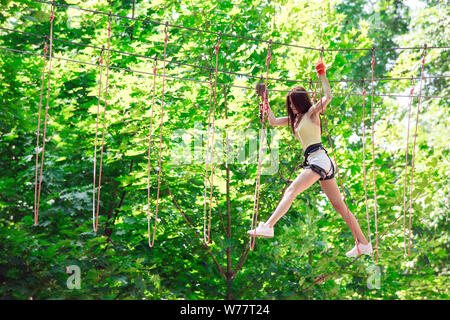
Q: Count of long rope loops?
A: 8